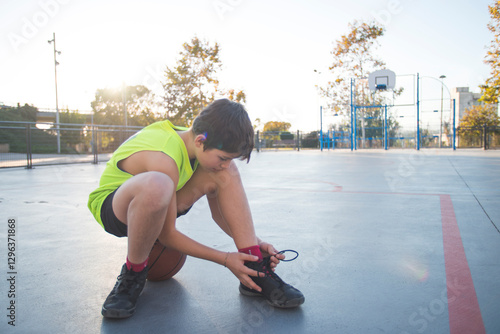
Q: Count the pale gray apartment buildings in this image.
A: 1